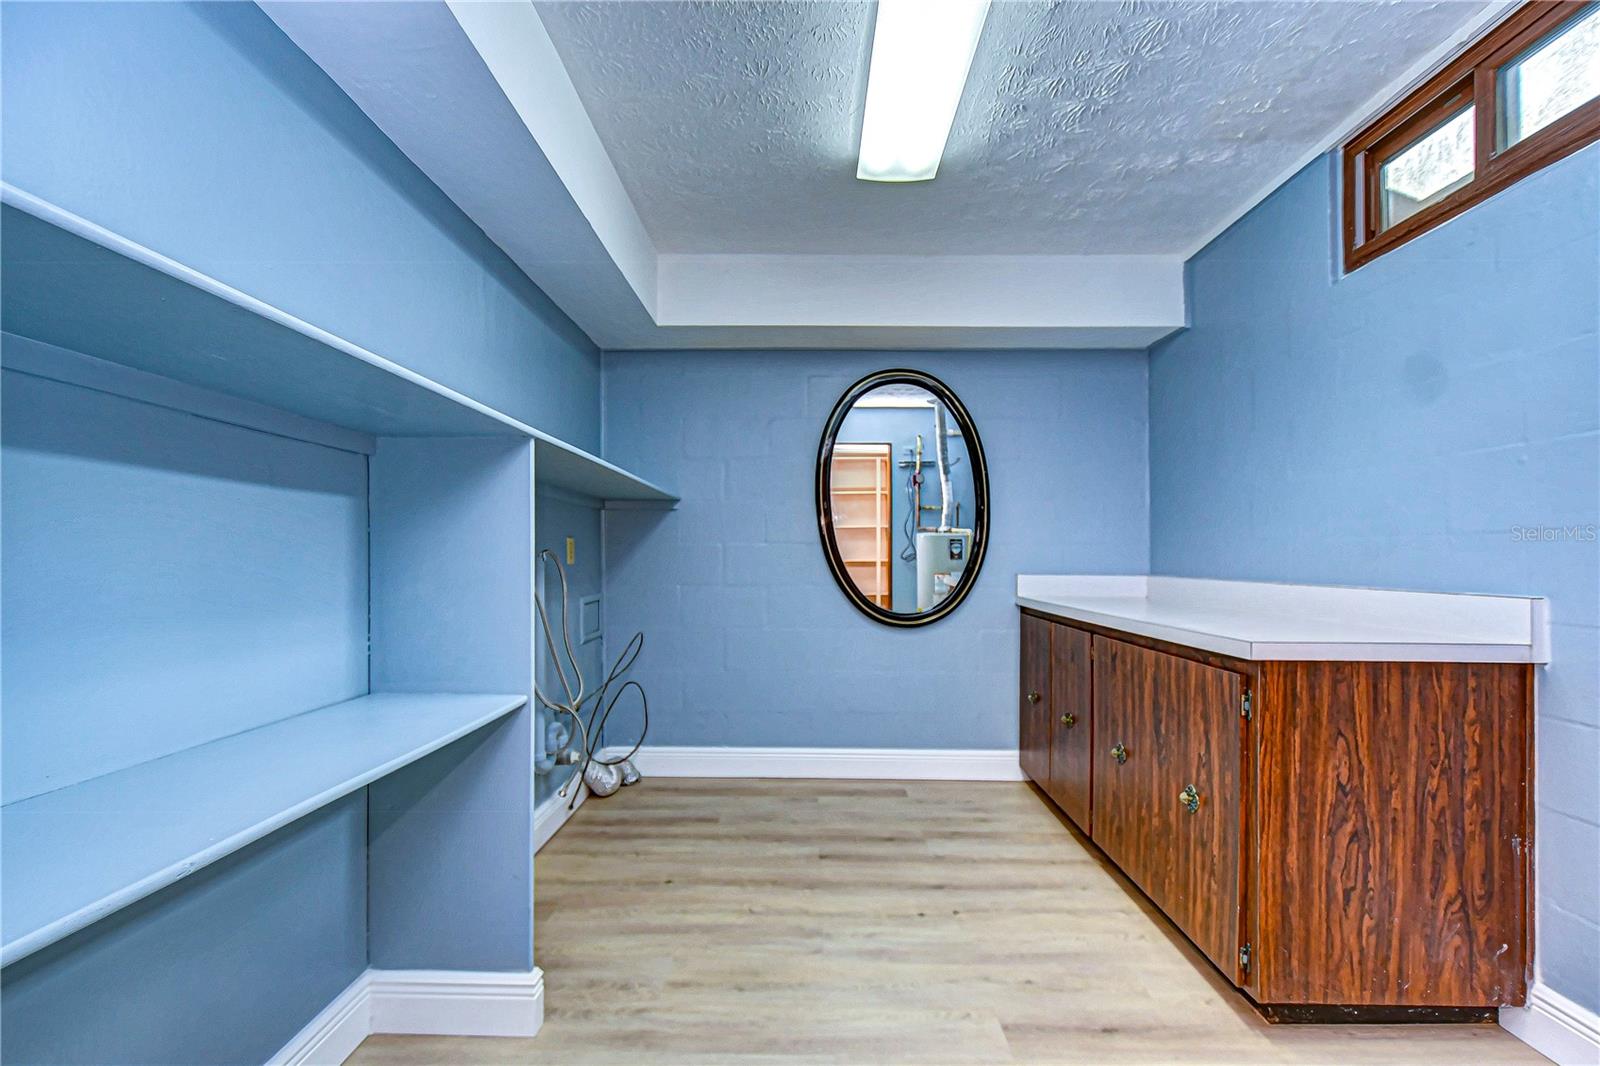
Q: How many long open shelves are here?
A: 2